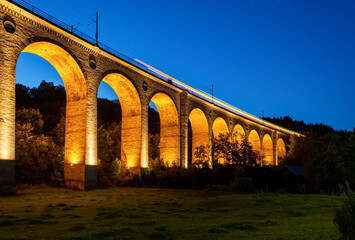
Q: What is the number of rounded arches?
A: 9